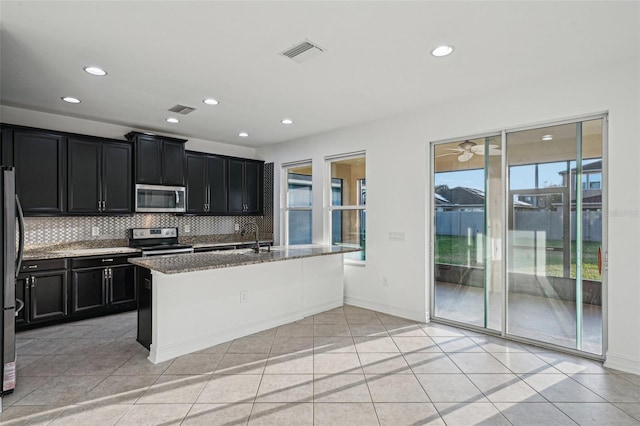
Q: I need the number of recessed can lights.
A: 7